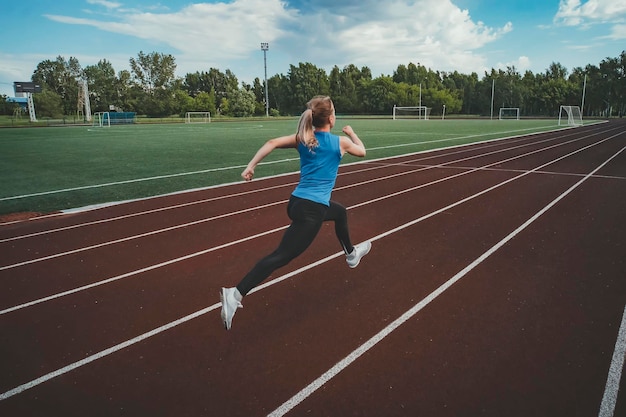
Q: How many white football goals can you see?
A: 5